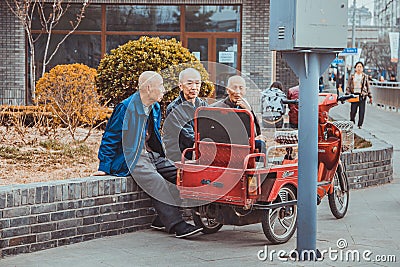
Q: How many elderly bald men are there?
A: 3